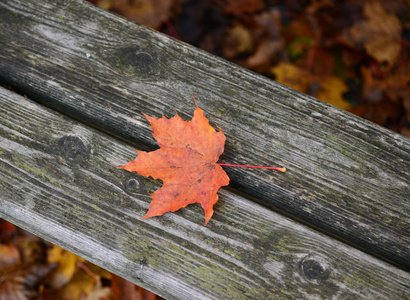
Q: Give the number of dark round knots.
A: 4